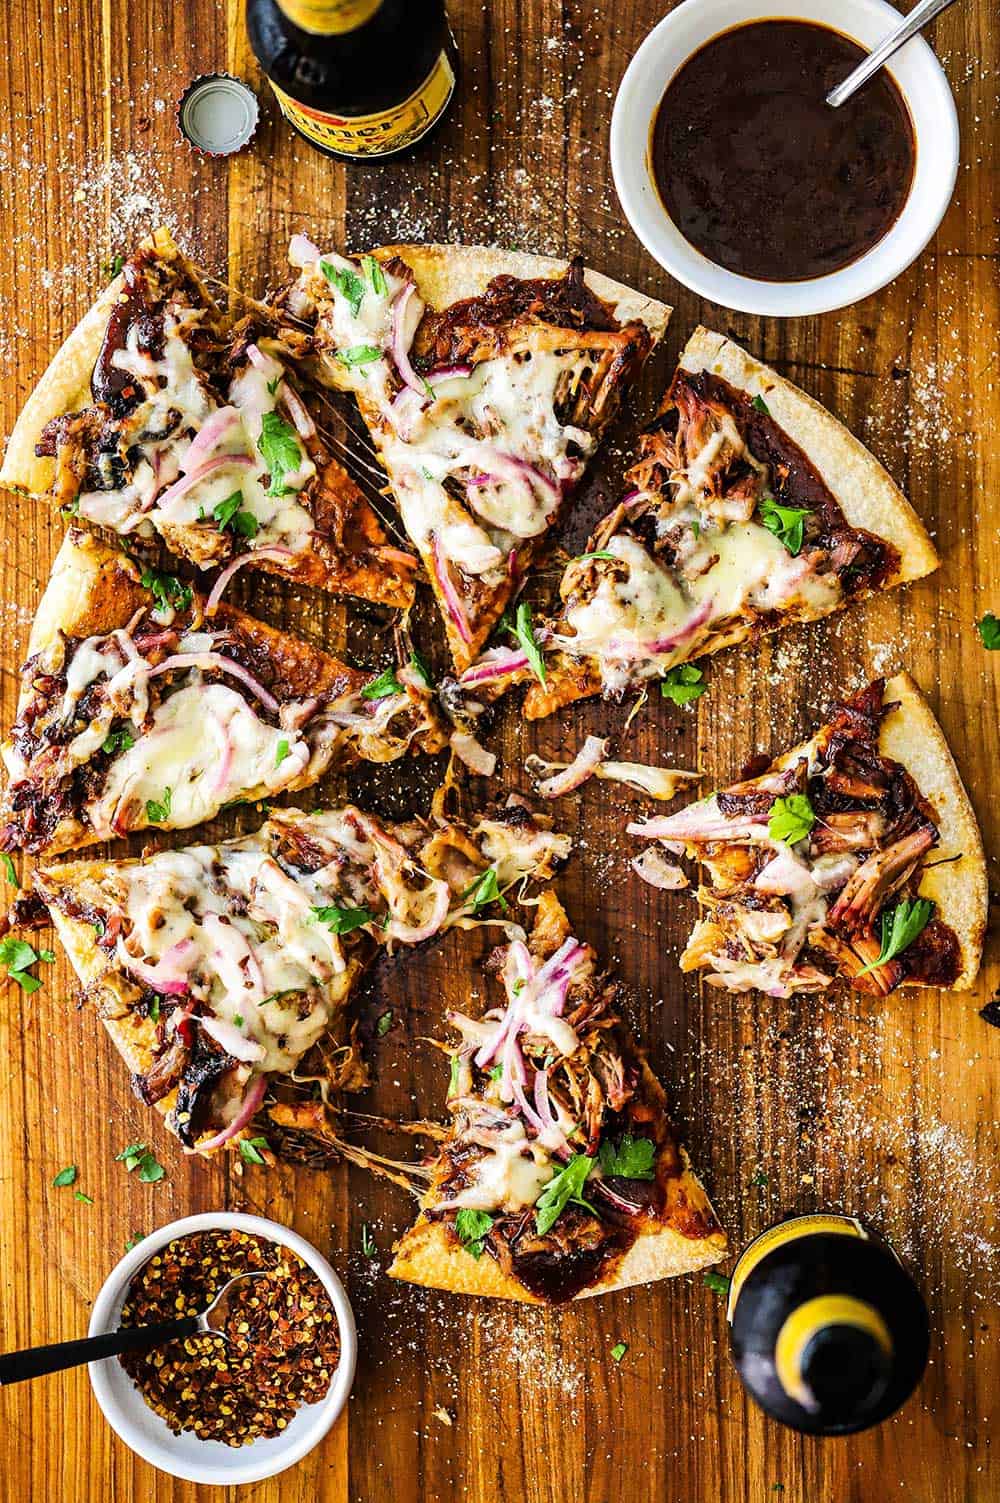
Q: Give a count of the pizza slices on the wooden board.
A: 7